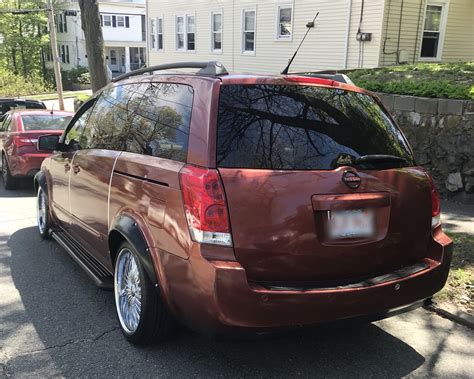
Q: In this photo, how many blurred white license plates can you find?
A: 1